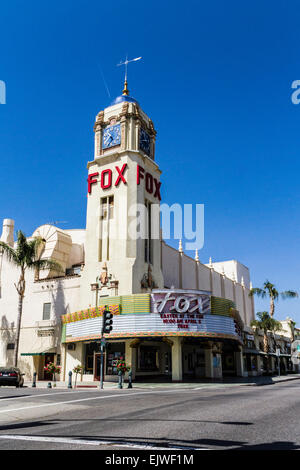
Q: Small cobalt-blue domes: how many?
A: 1